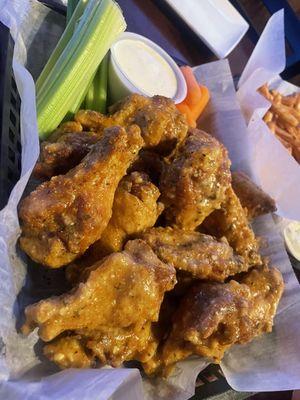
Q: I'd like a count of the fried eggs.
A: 0